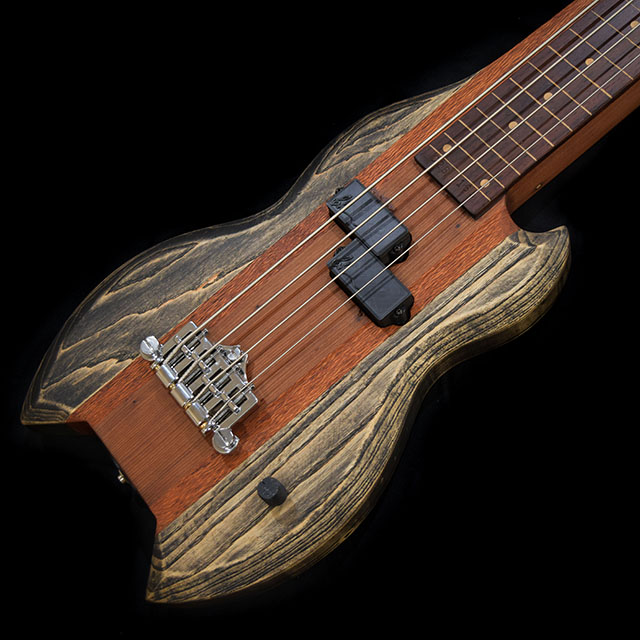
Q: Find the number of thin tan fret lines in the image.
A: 11